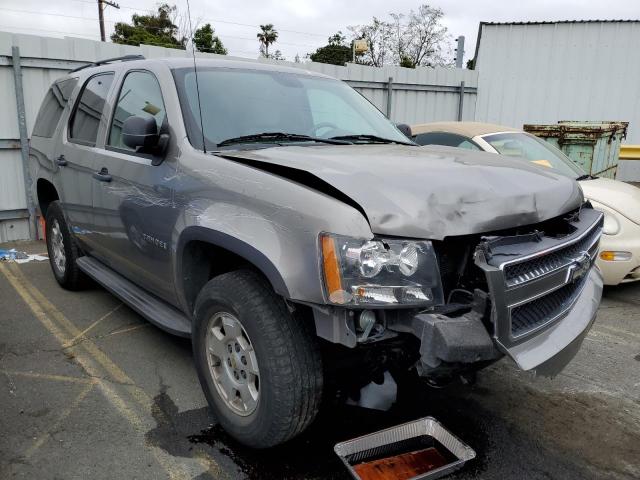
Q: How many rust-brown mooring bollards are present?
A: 0